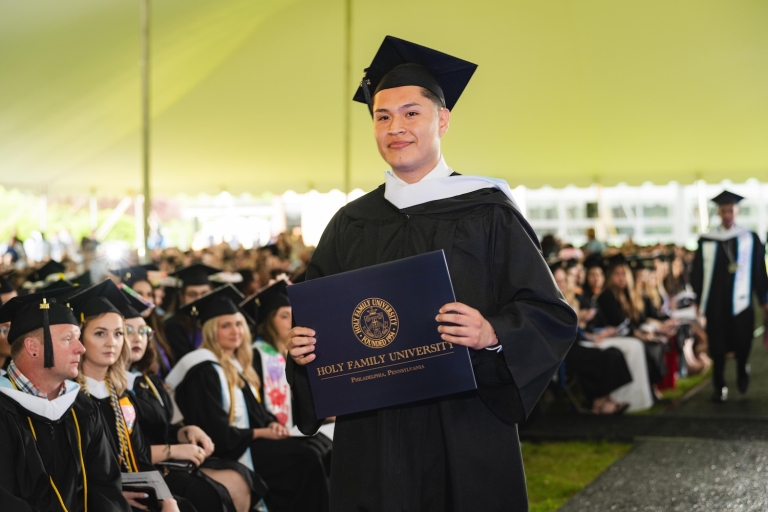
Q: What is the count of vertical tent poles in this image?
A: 2